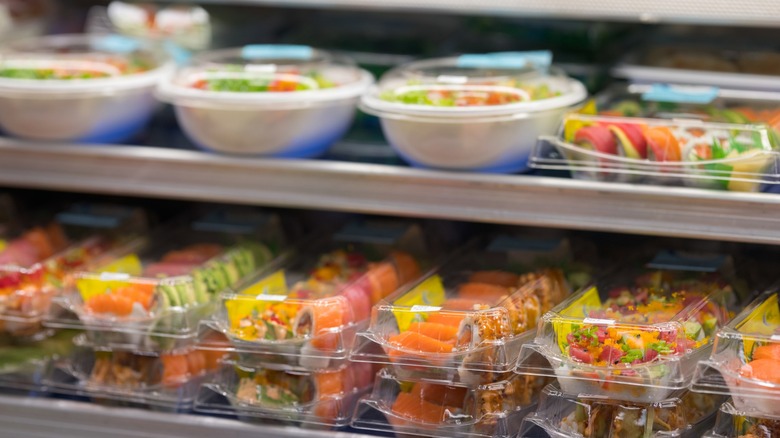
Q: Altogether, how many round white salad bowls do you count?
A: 3